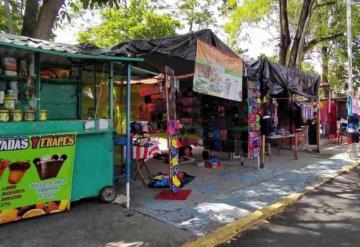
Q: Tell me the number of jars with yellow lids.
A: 5